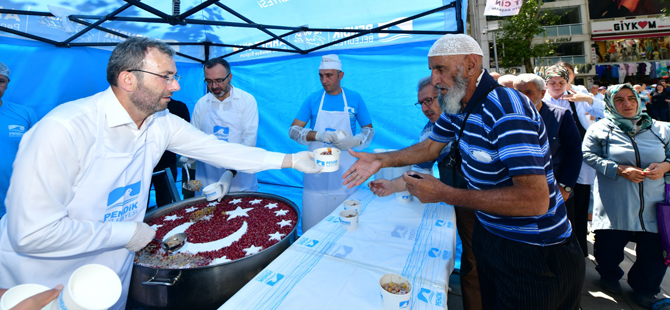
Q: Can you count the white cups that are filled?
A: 4